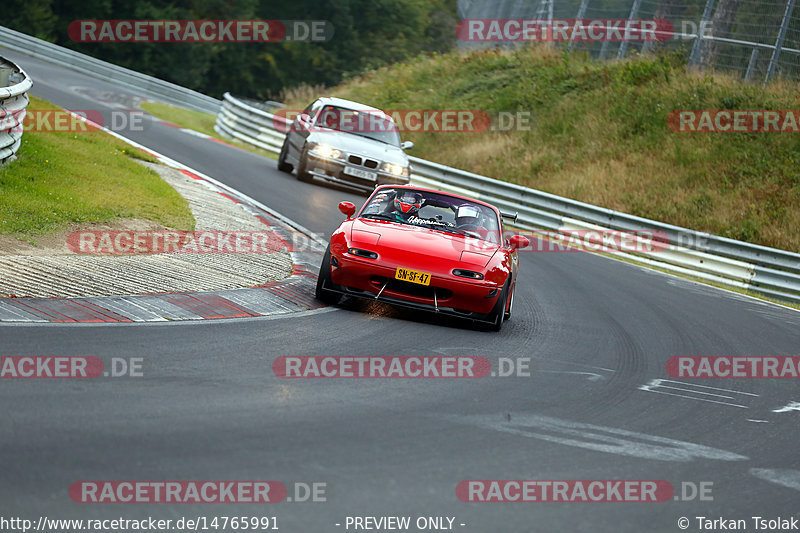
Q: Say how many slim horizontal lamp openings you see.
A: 2